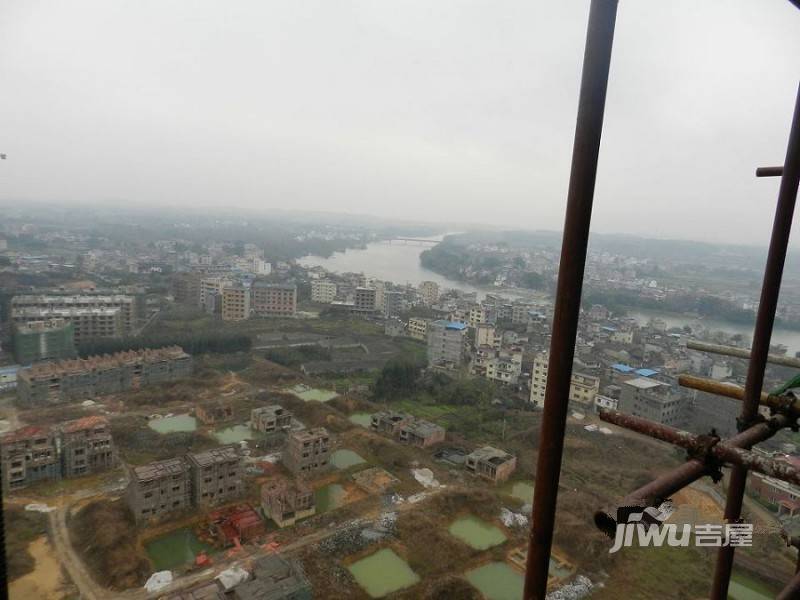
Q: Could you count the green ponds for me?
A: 12